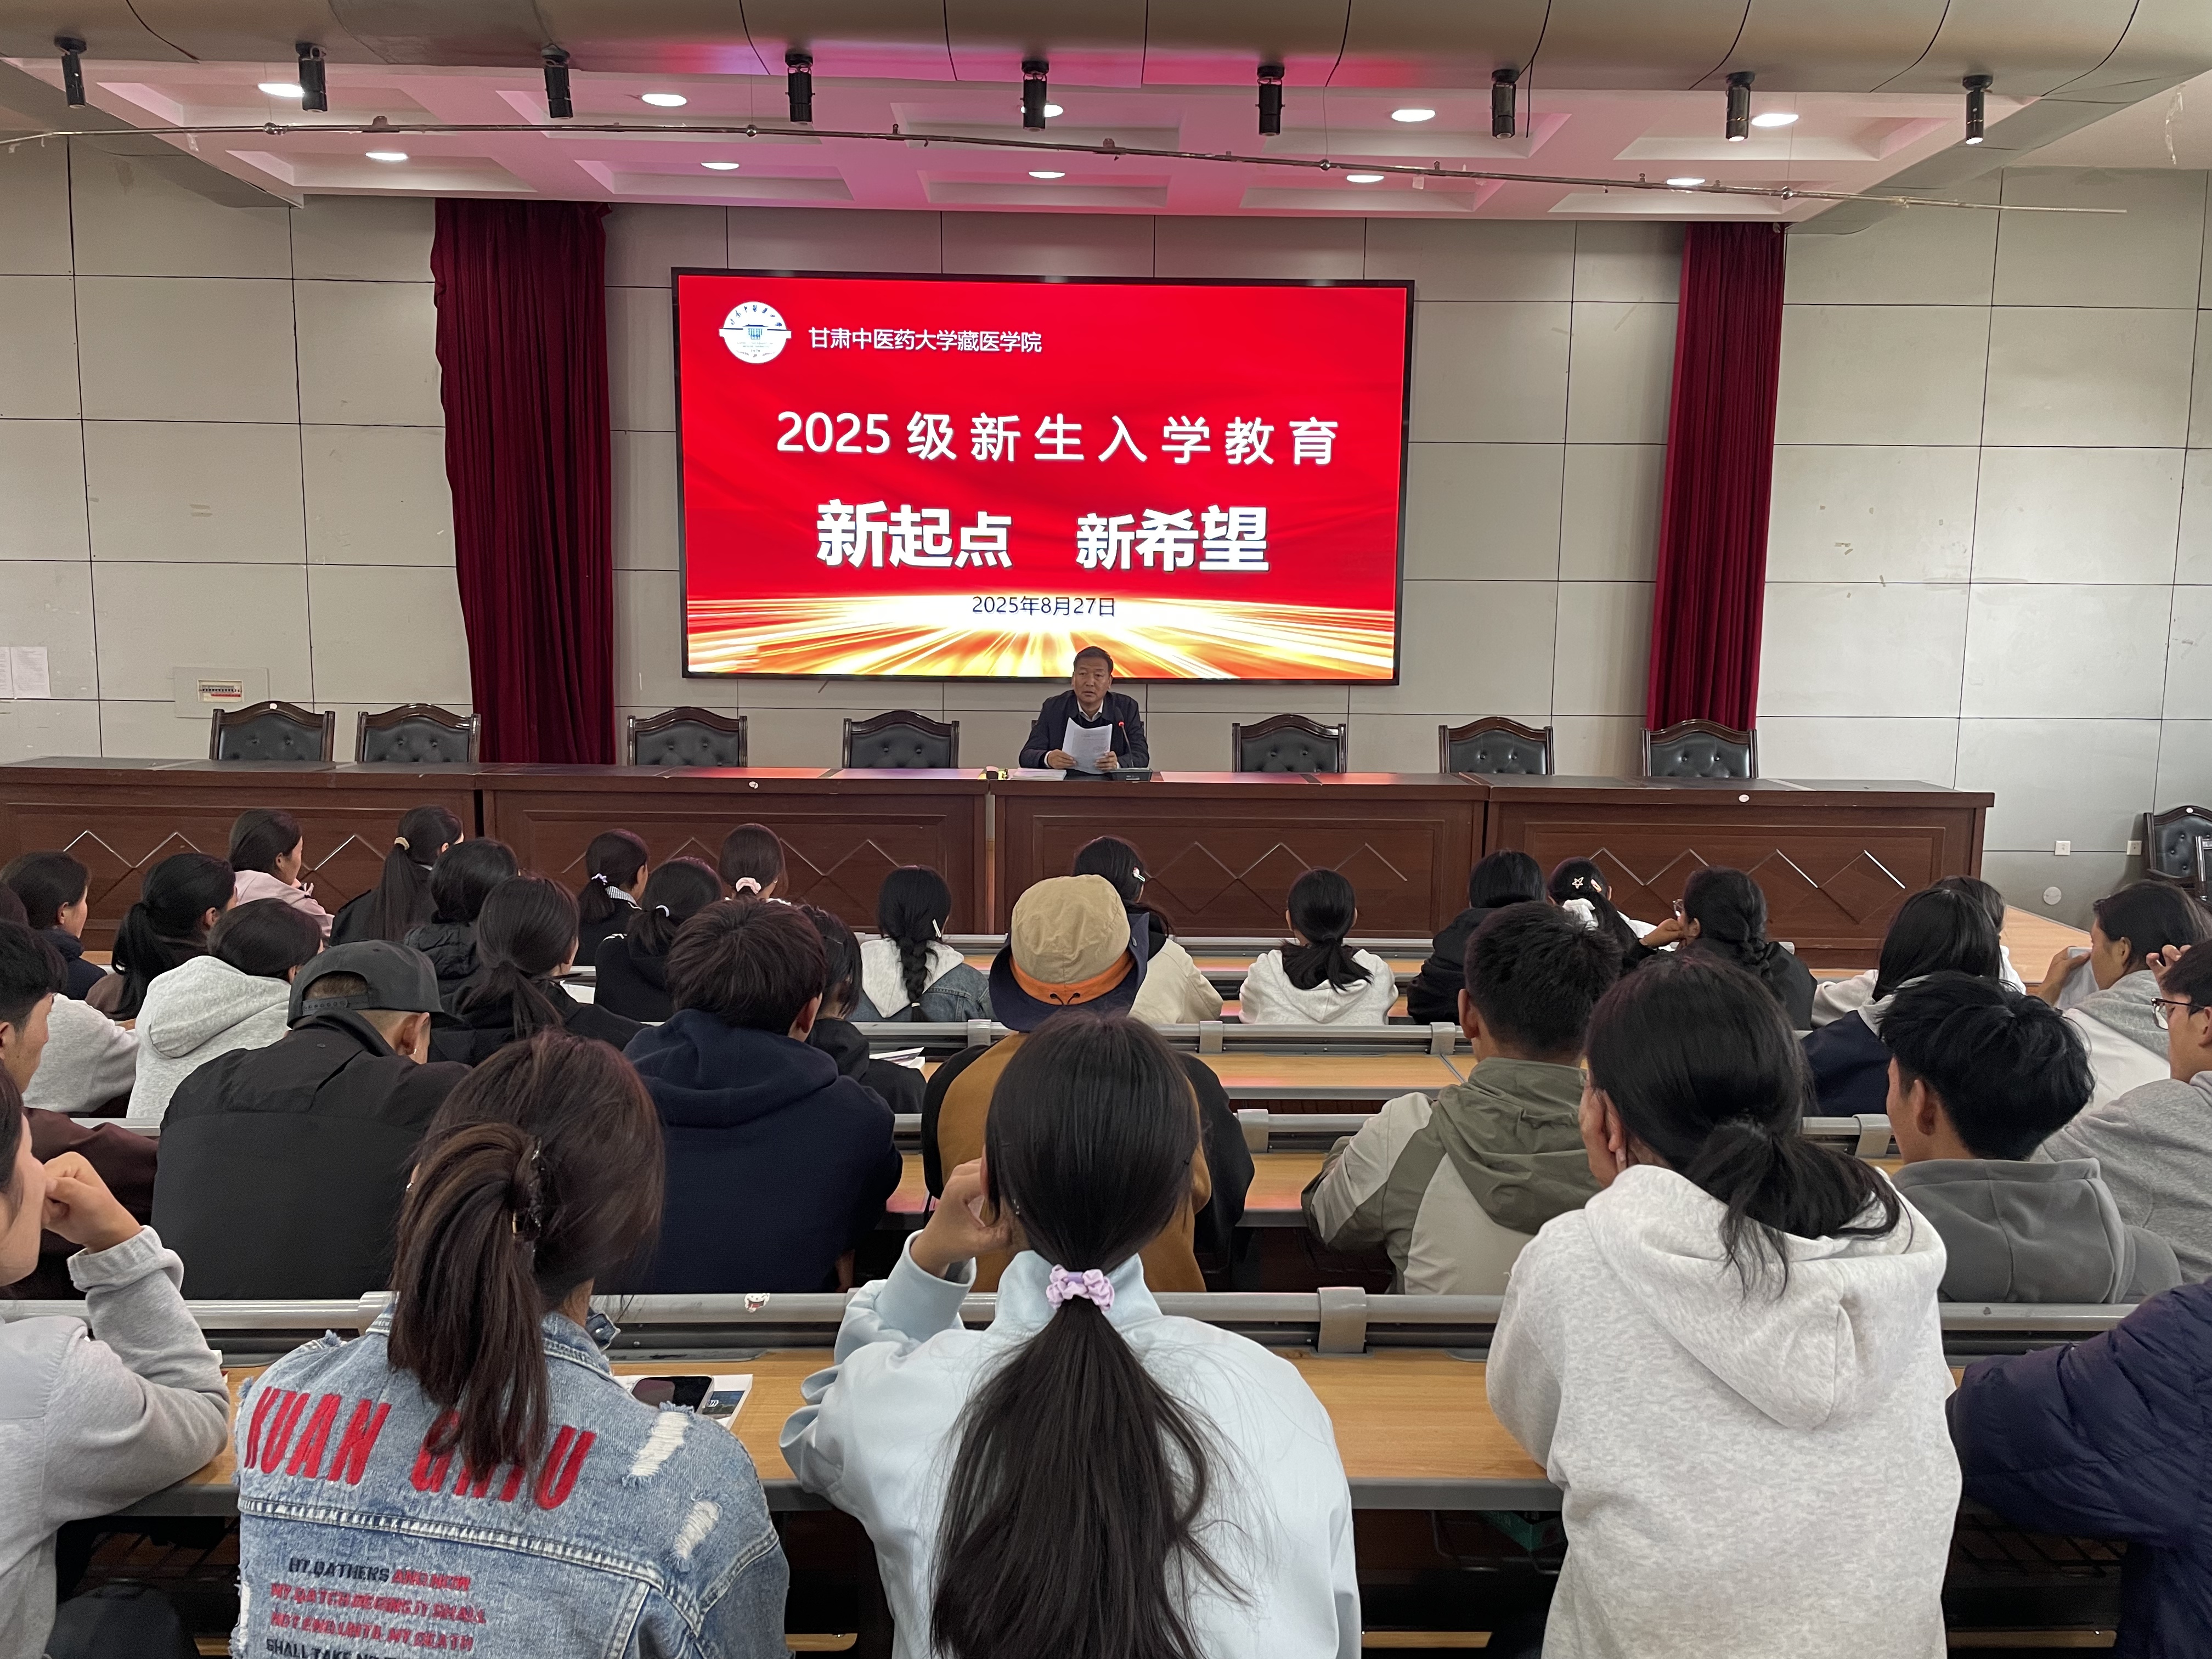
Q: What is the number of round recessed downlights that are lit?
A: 10